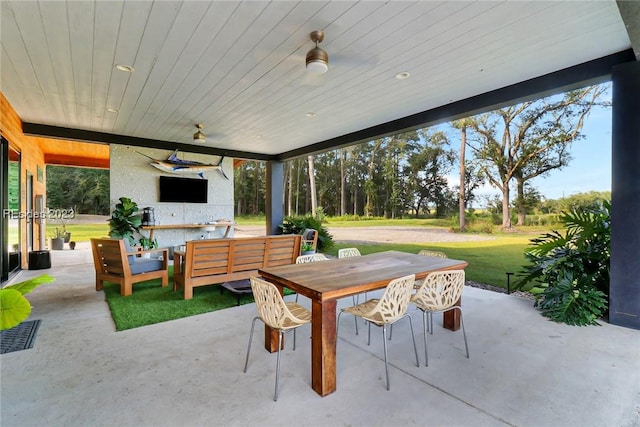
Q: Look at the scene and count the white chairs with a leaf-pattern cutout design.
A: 6